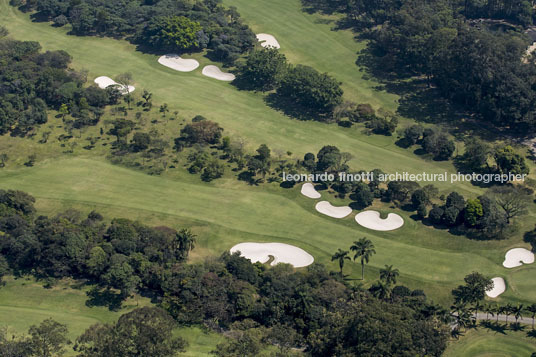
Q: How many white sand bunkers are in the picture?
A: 10